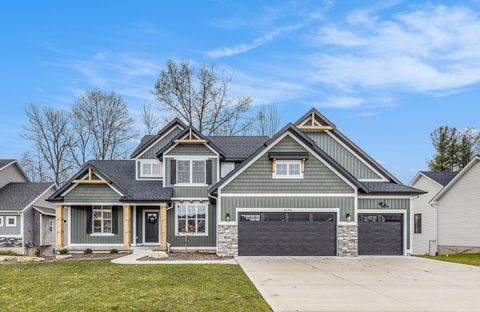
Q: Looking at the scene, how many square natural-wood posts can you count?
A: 3